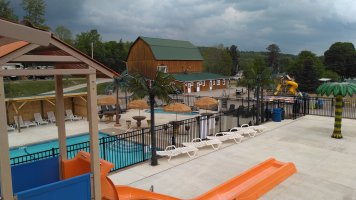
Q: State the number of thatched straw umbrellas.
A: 4